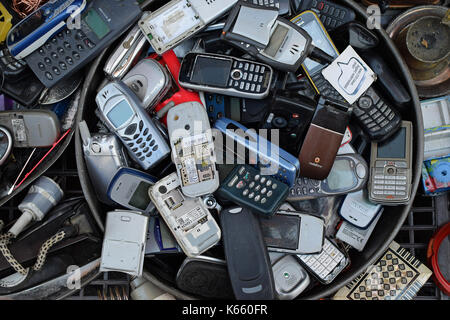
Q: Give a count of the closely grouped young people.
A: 0